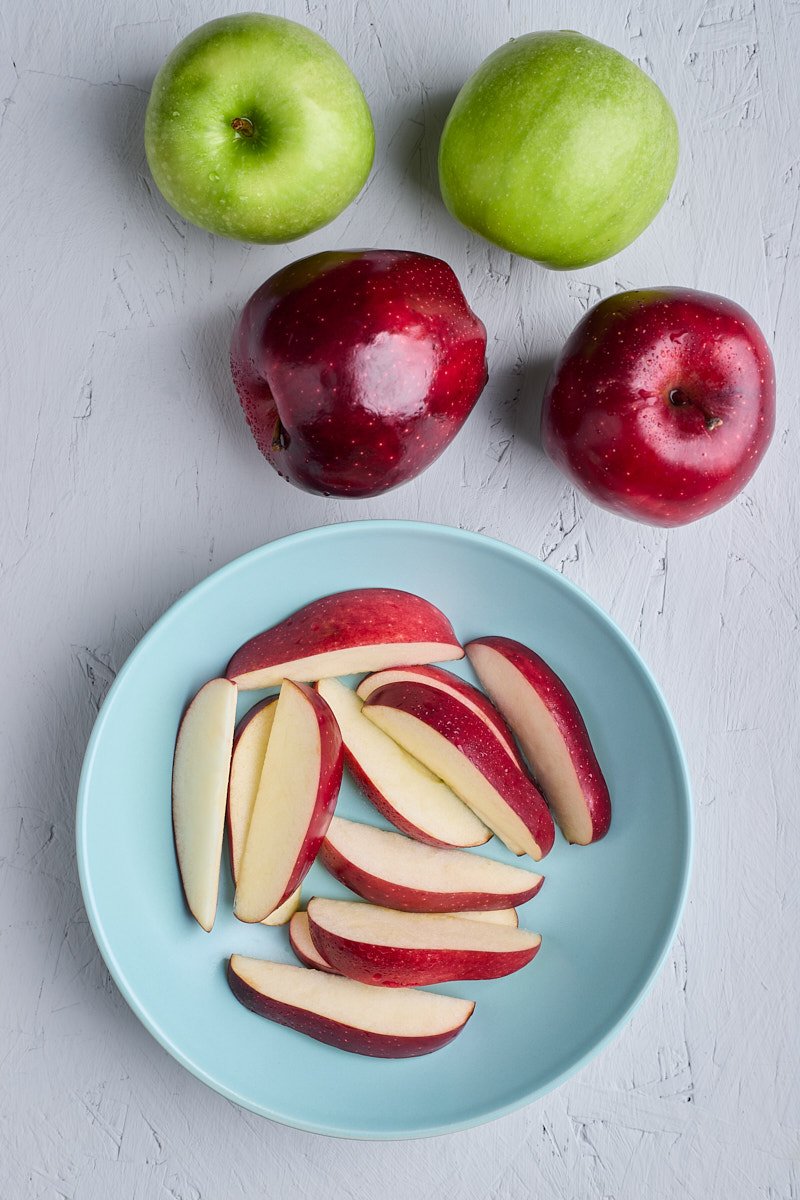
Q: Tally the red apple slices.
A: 12